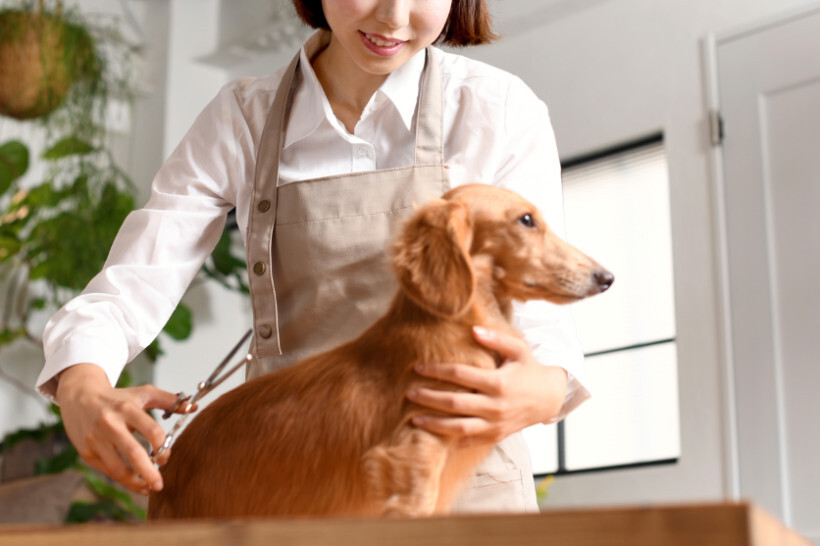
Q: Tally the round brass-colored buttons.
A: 3